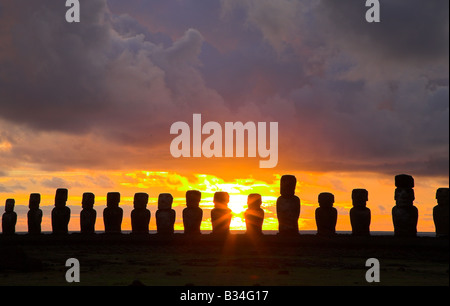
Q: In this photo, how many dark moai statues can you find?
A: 15